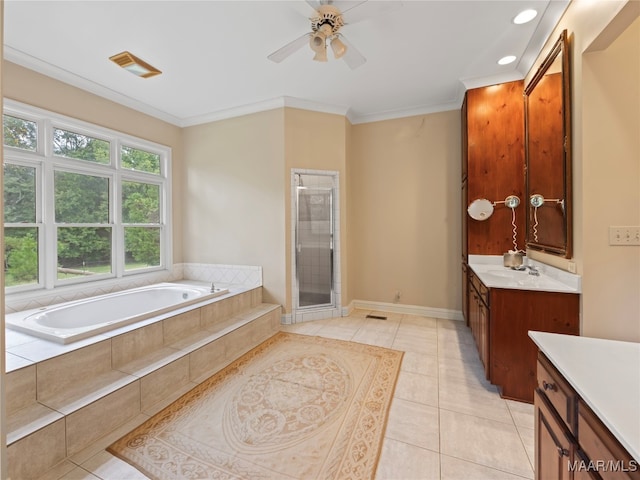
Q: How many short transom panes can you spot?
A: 3